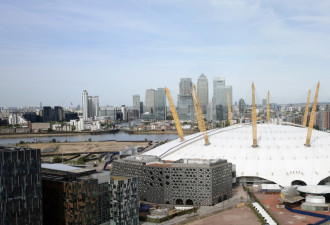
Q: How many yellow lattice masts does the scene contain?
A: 8